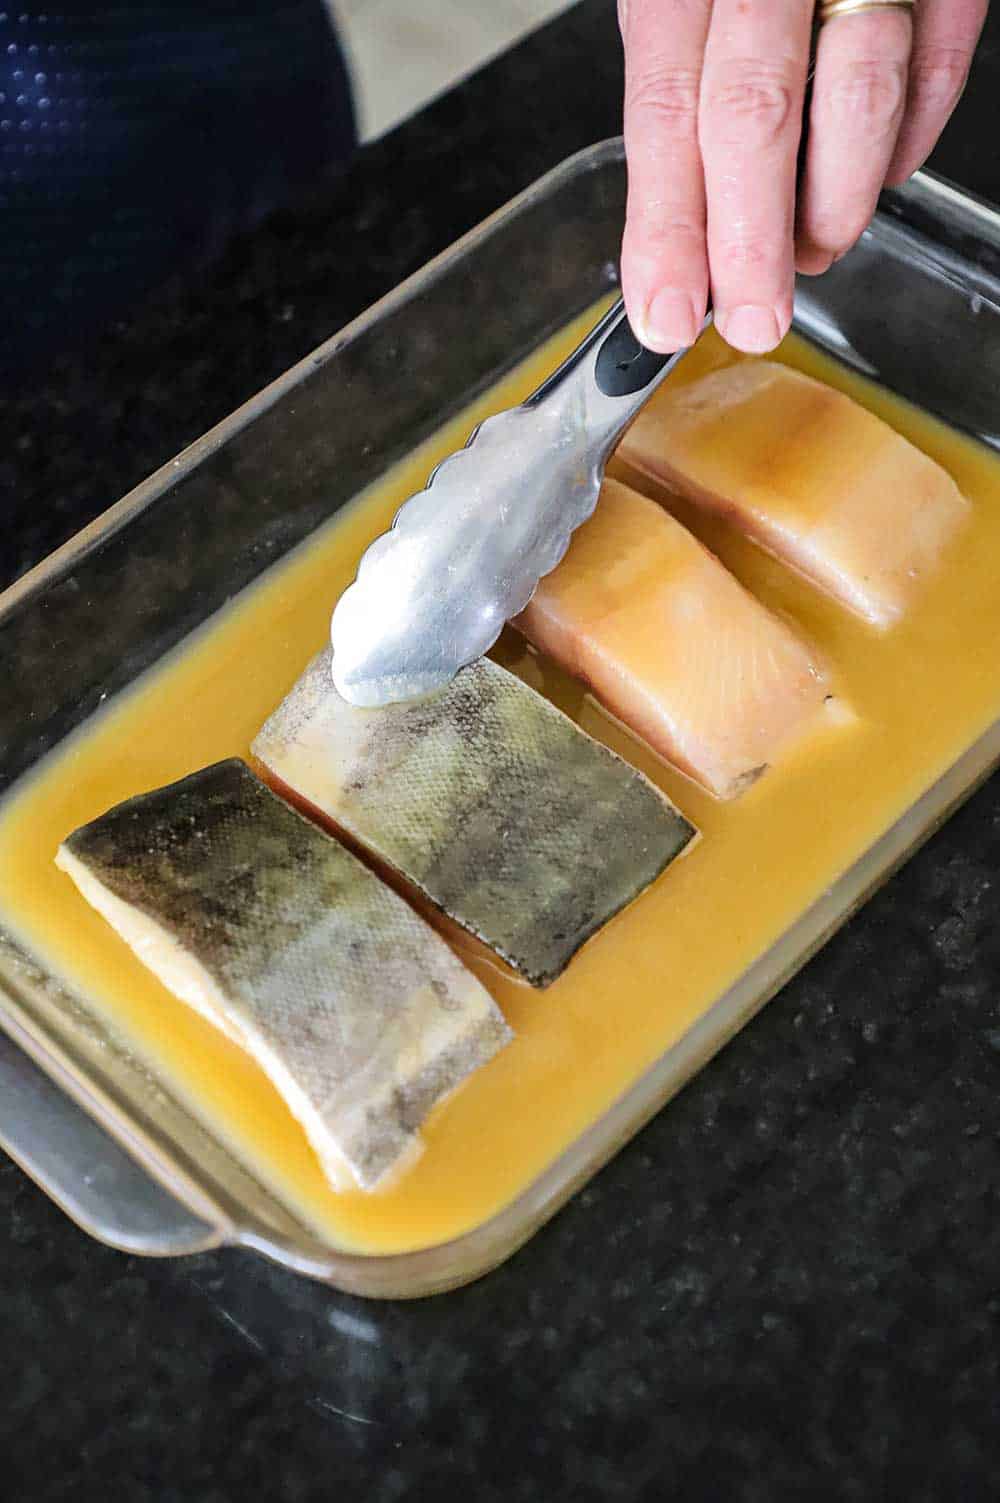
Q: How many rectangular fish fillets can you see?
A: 4